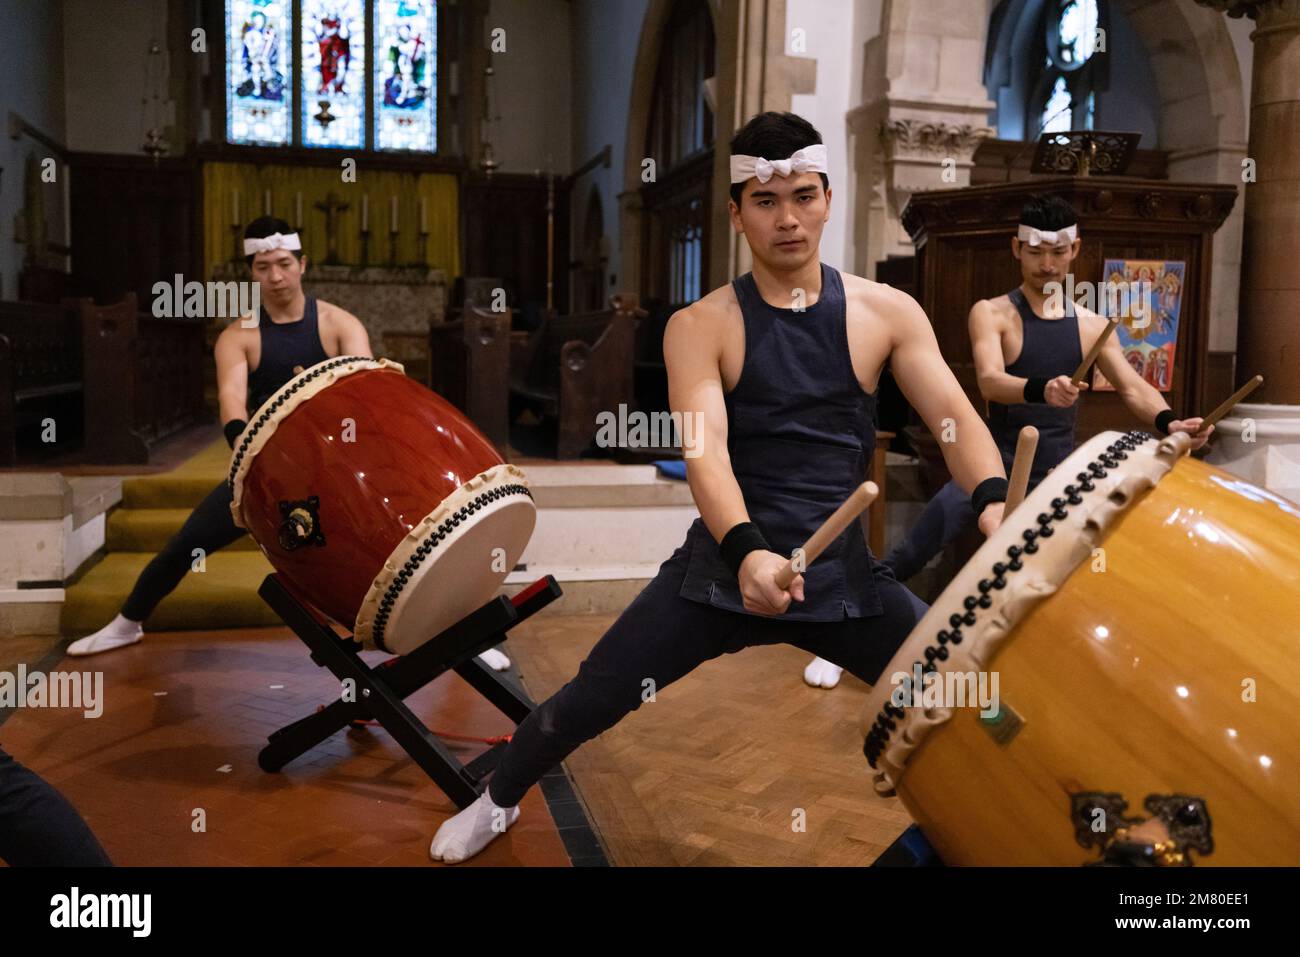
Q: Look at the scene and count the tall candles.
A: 6